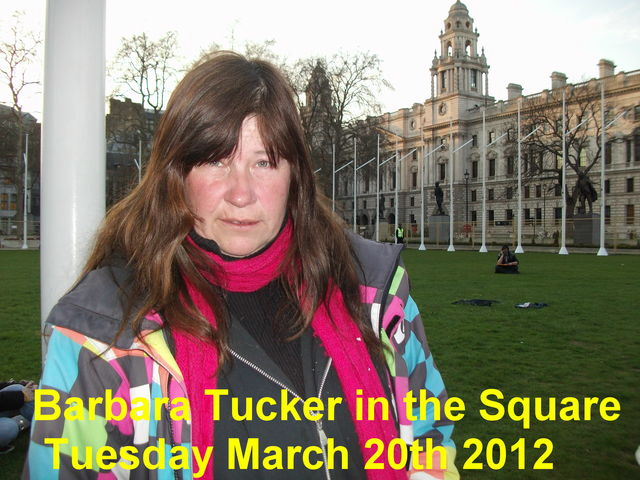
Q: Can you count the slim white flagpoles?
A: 12